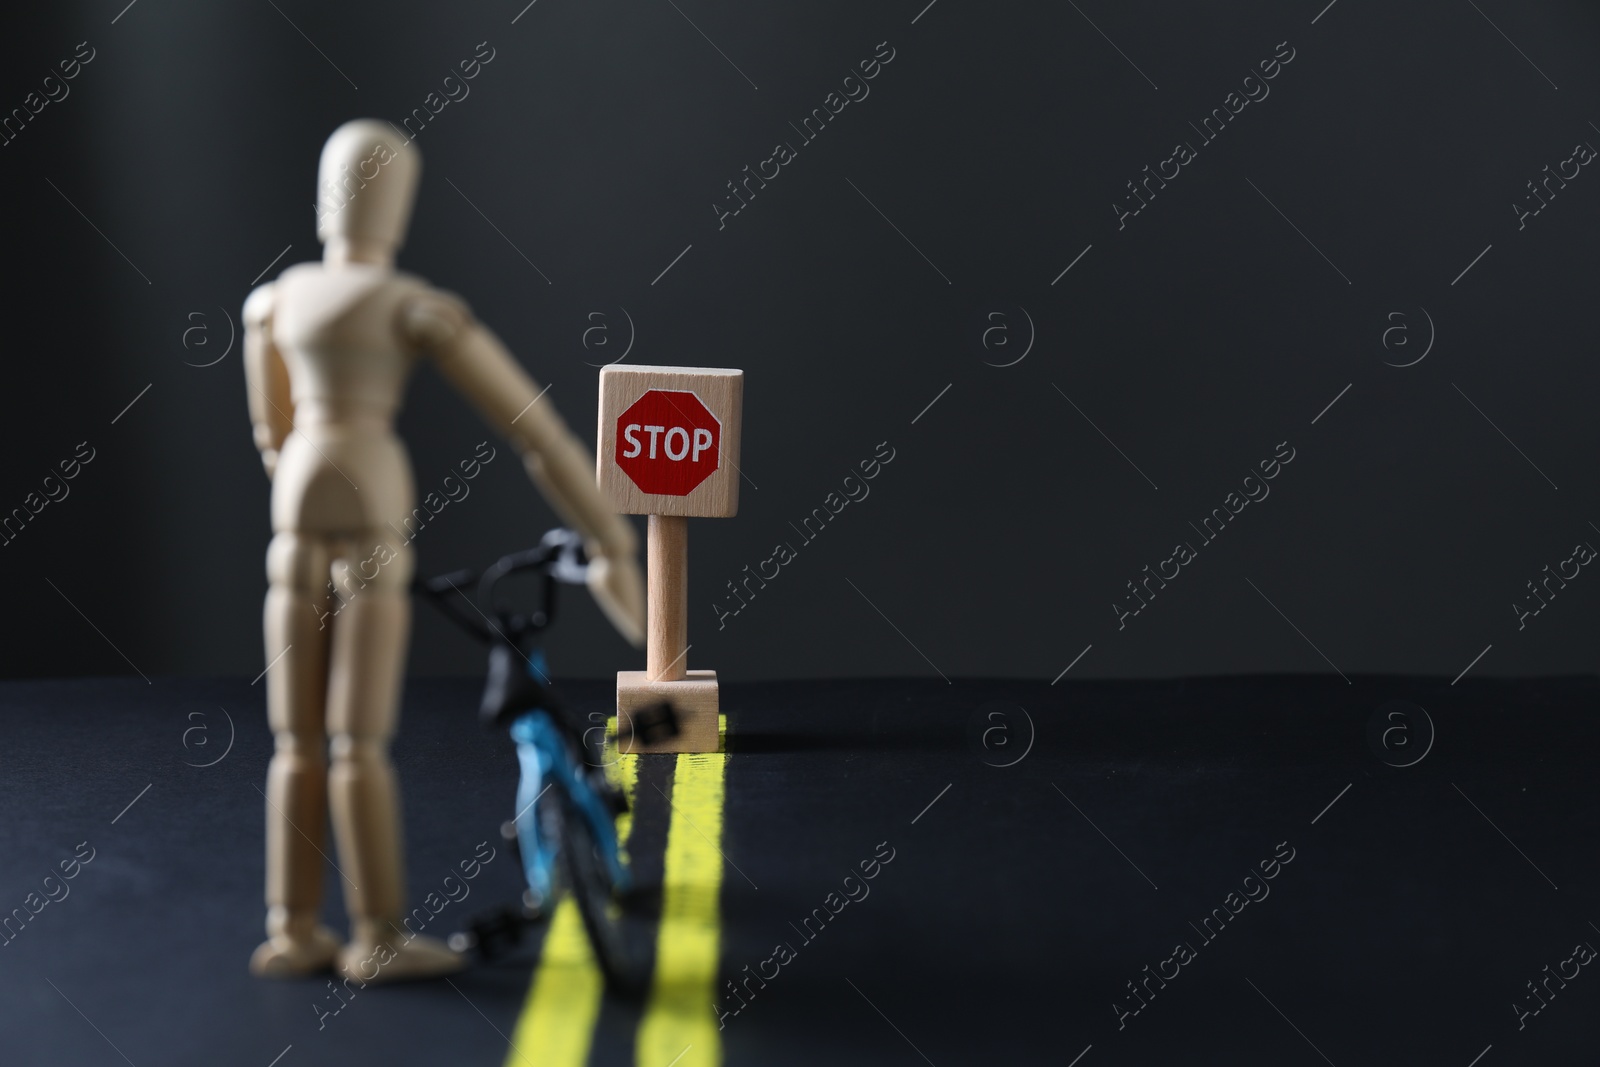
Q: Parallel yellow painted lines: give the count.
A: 2